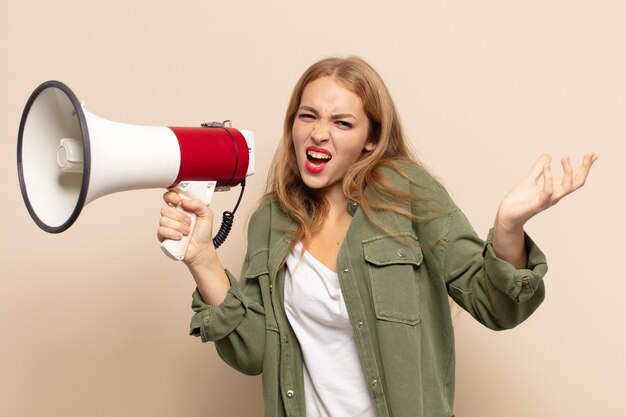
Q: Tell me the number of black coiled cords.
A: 1